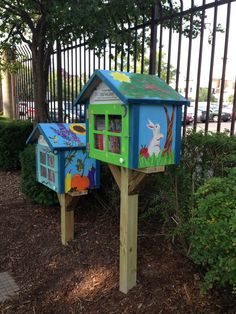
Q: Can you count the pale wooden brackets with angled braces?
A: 2